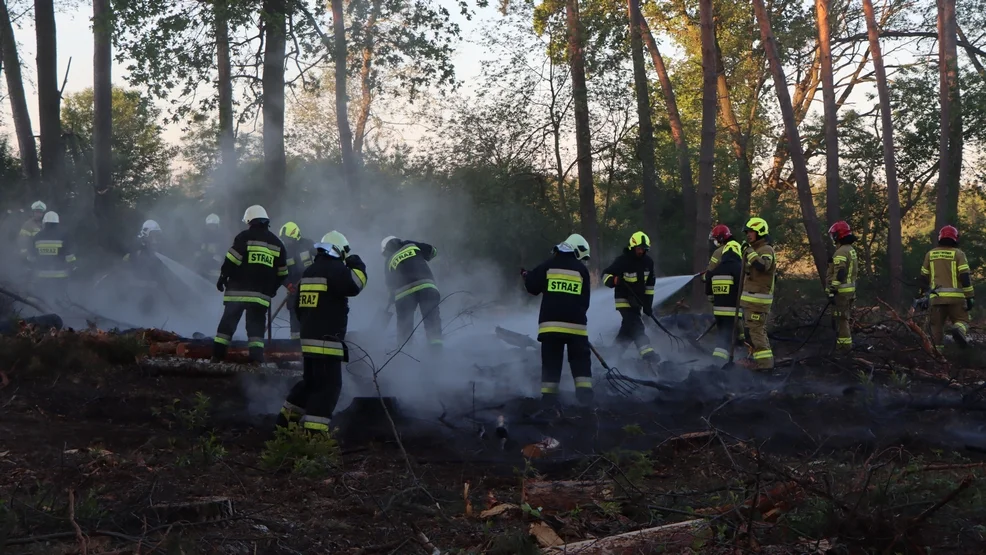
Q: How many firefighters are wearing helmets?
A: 15